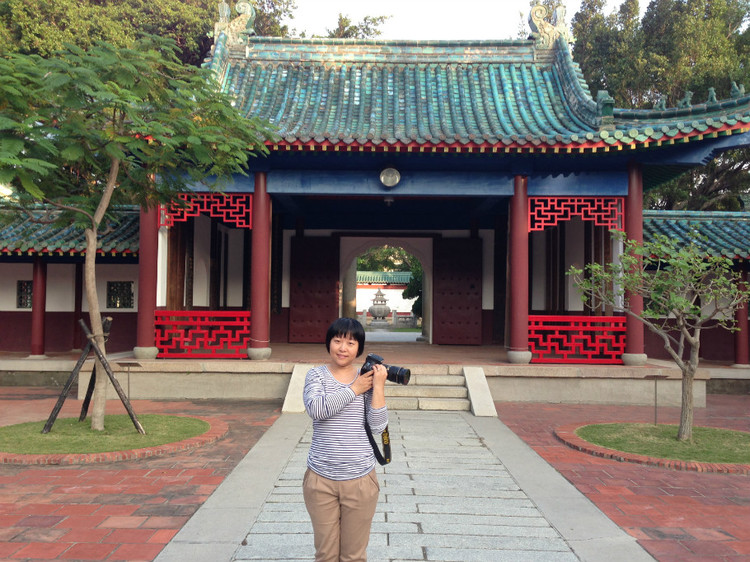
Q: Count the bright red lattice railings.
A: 2